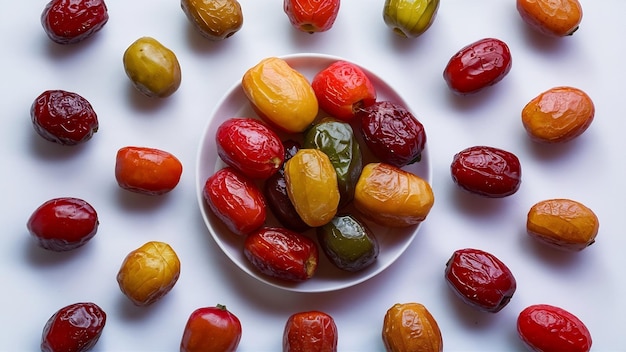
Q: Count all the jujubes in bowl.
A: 11